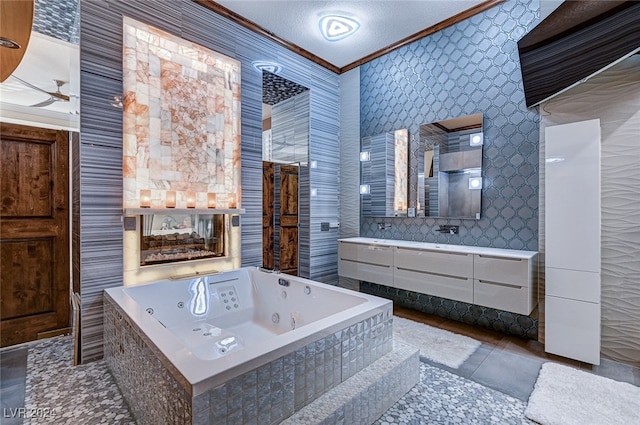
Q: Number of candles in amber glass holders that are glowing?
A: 5